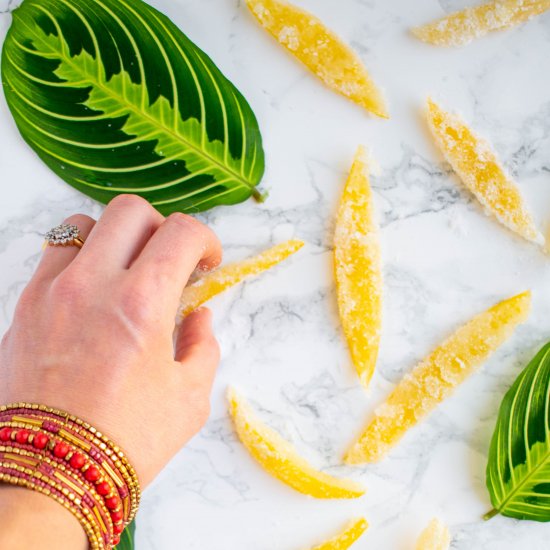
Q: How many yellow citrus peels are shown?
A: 9